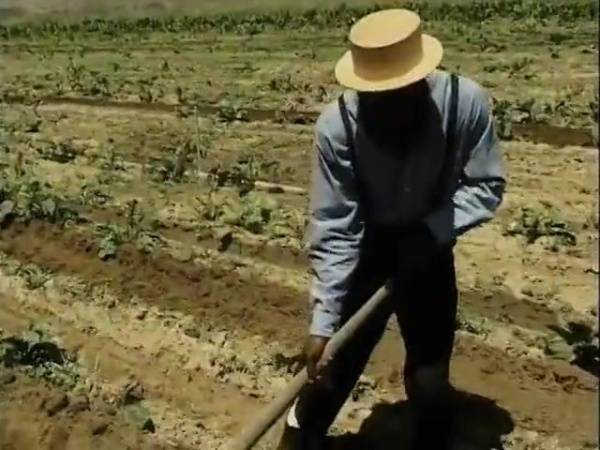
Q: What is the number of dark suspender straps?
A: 2